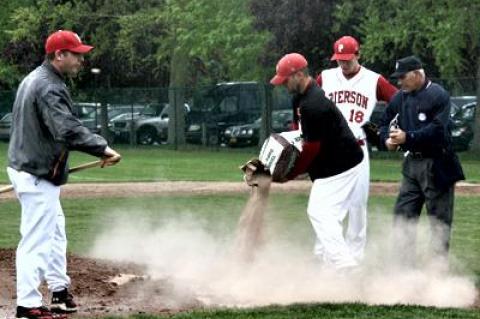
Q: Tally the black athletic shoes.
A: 2